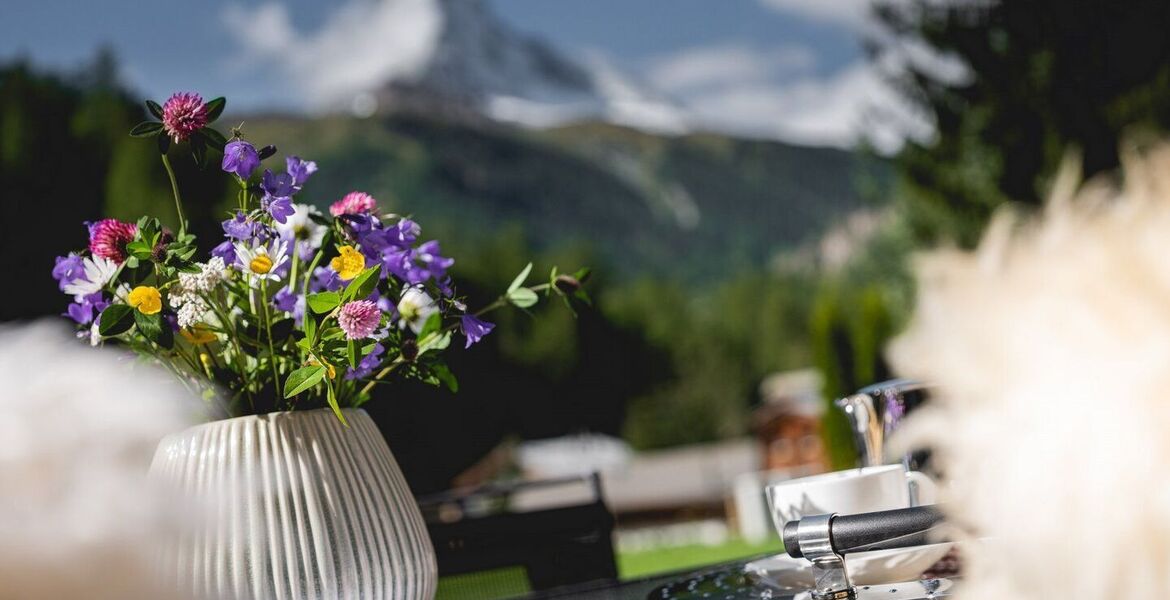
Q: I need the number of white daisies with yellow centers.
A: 1